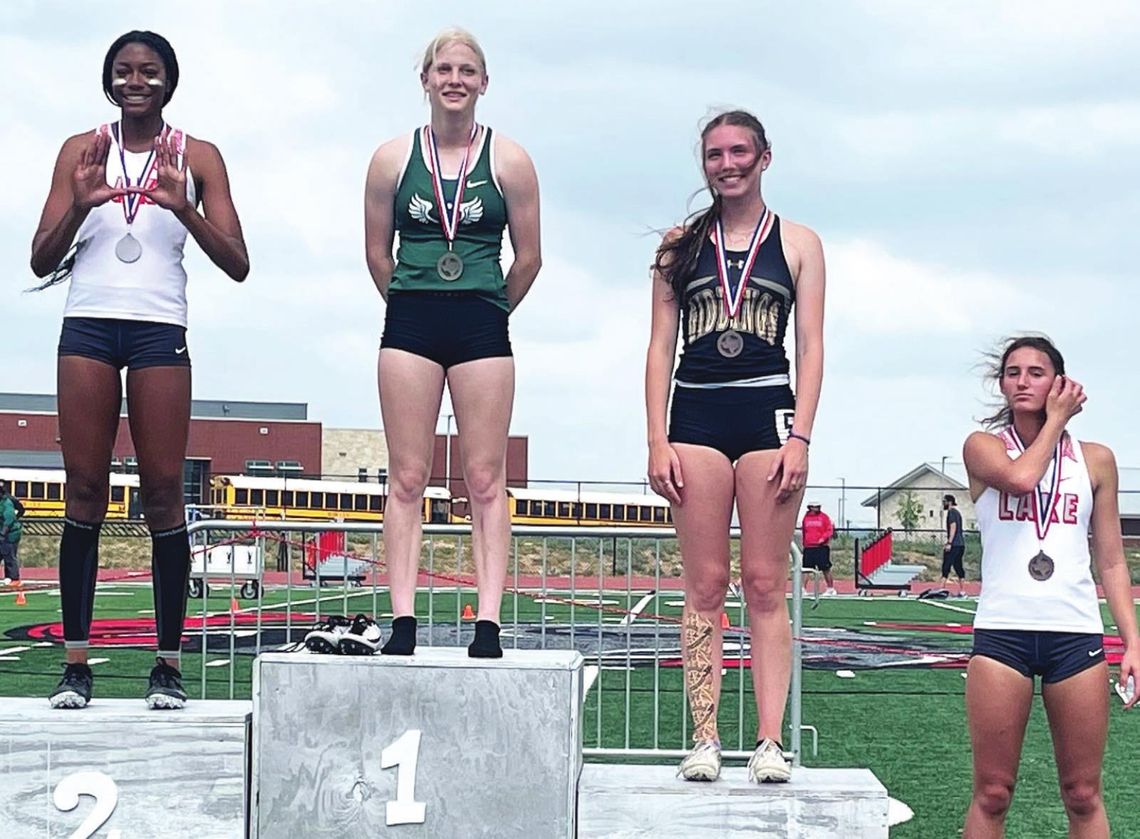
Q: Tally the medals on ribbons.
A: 4